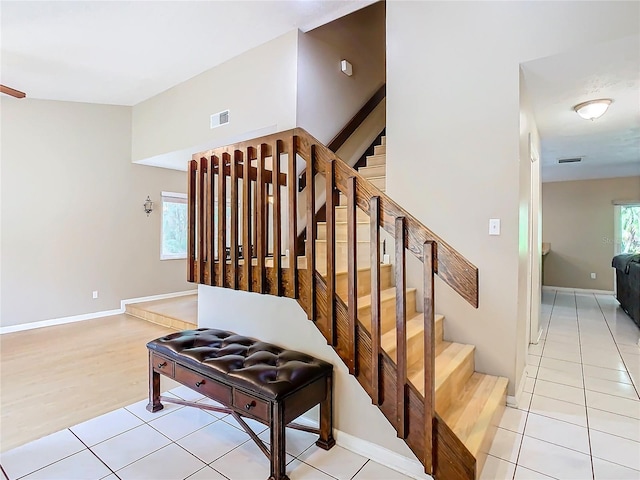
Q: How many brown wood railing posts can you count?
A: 15